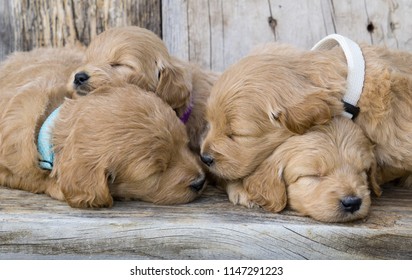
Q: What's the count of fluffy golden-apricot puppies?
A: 4